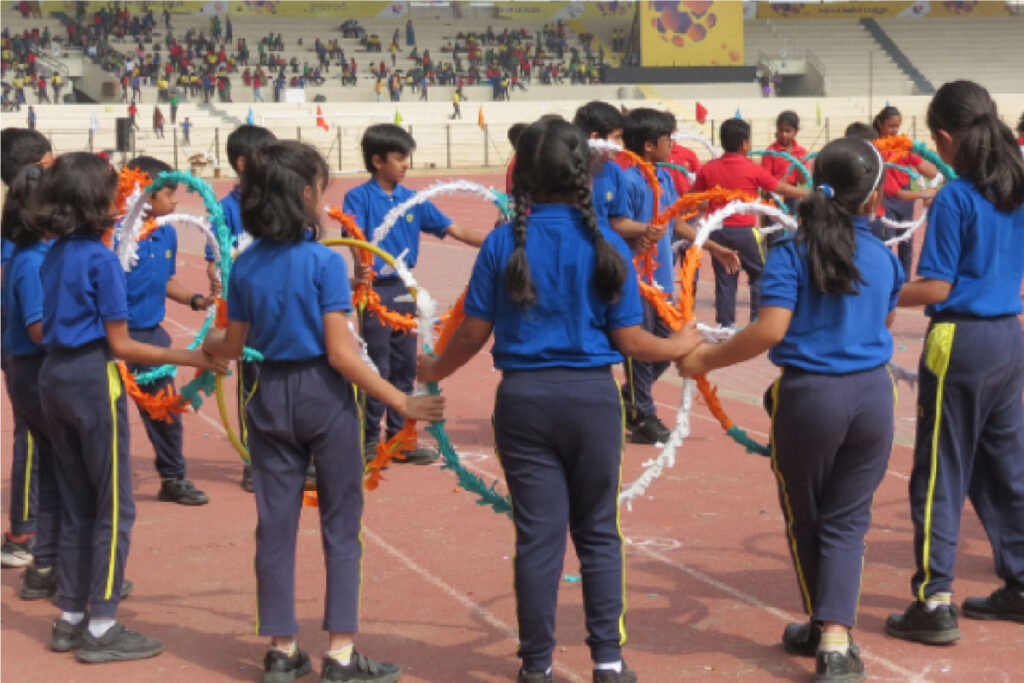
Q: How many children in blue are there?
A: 12